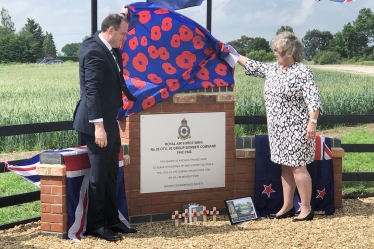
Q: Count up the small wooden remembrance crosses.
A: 5